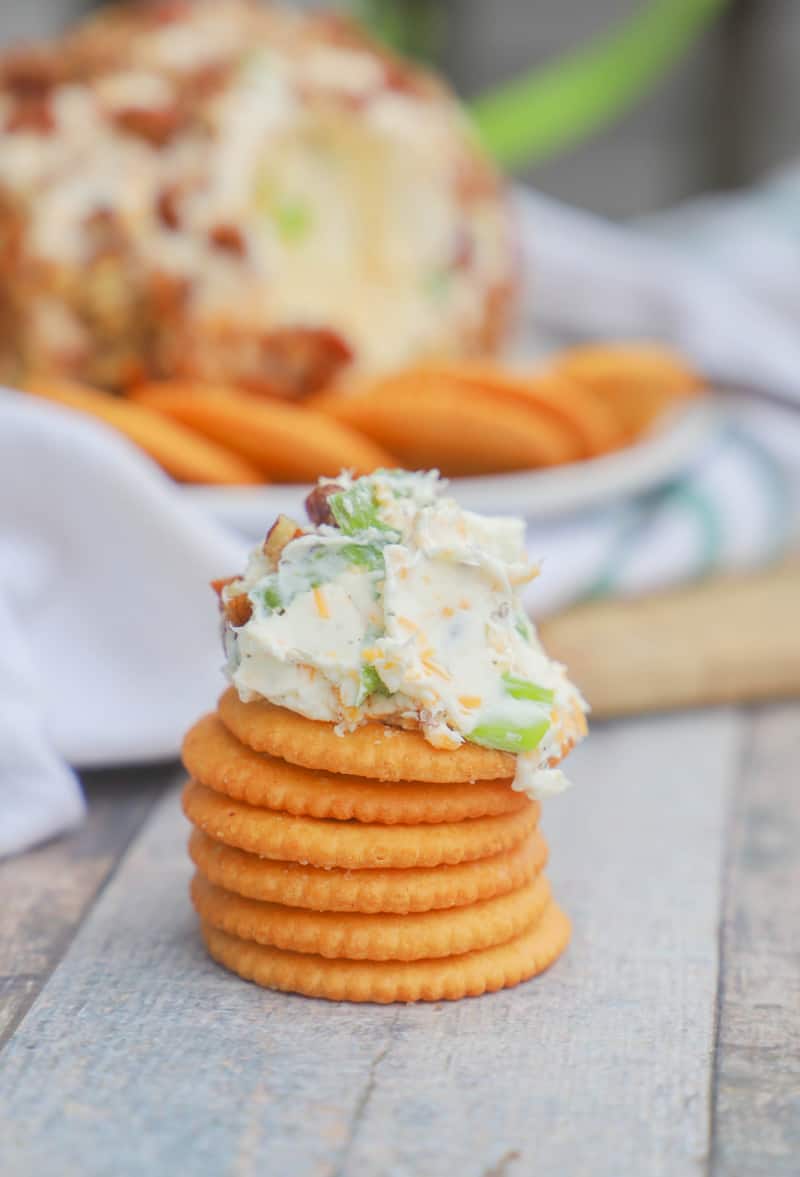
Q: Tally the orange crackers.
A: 11